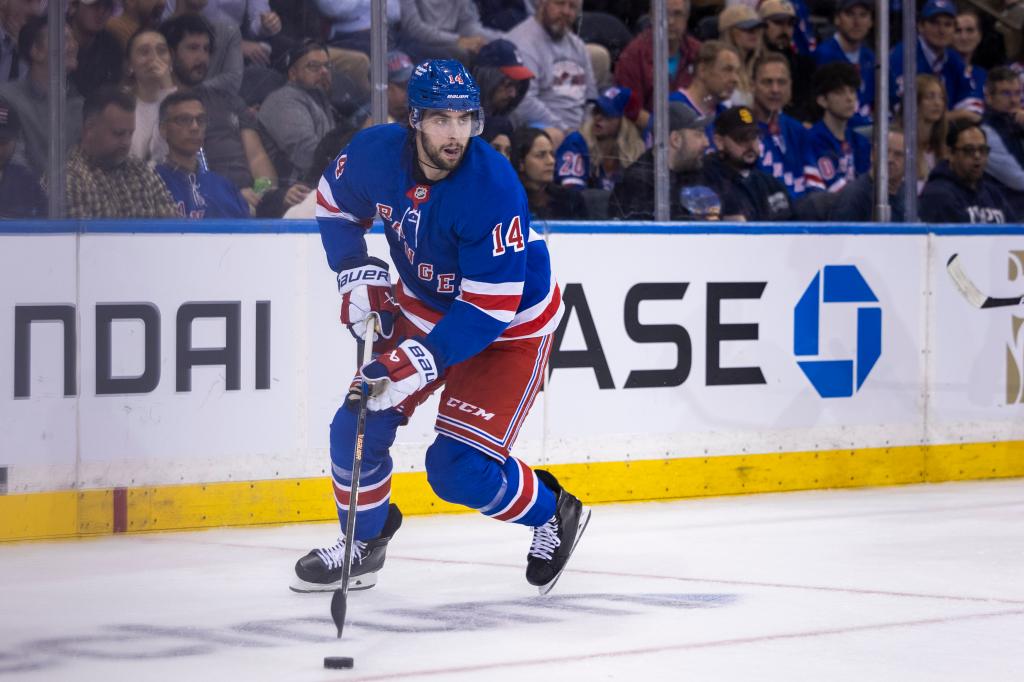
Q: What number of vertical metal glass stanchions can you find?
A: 5